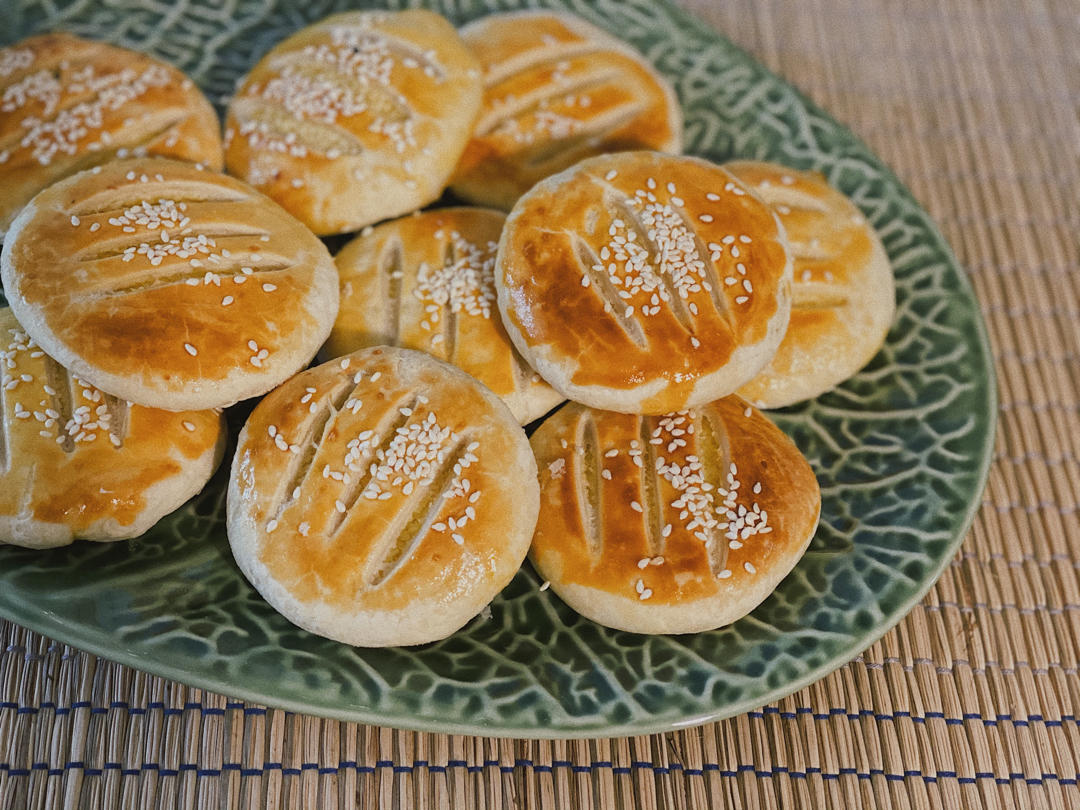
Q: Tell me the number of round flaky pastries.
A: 10